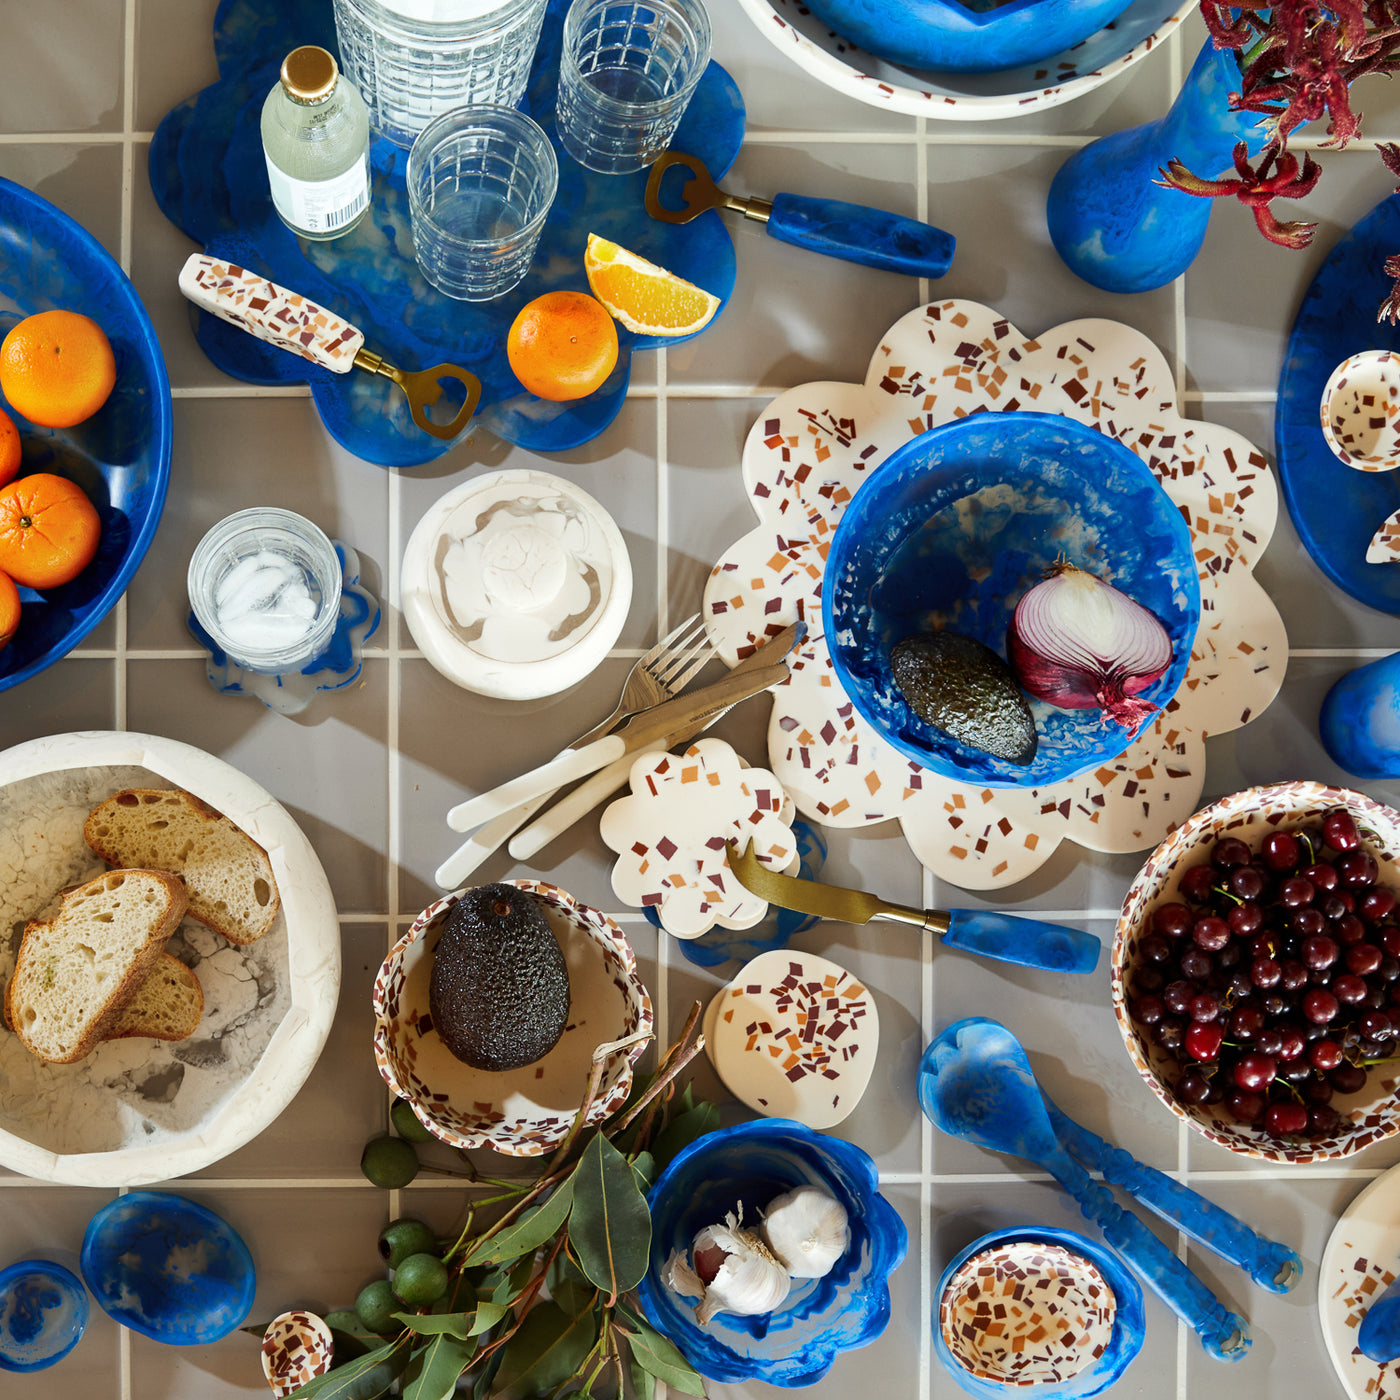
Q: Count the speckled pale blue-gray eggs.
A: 0